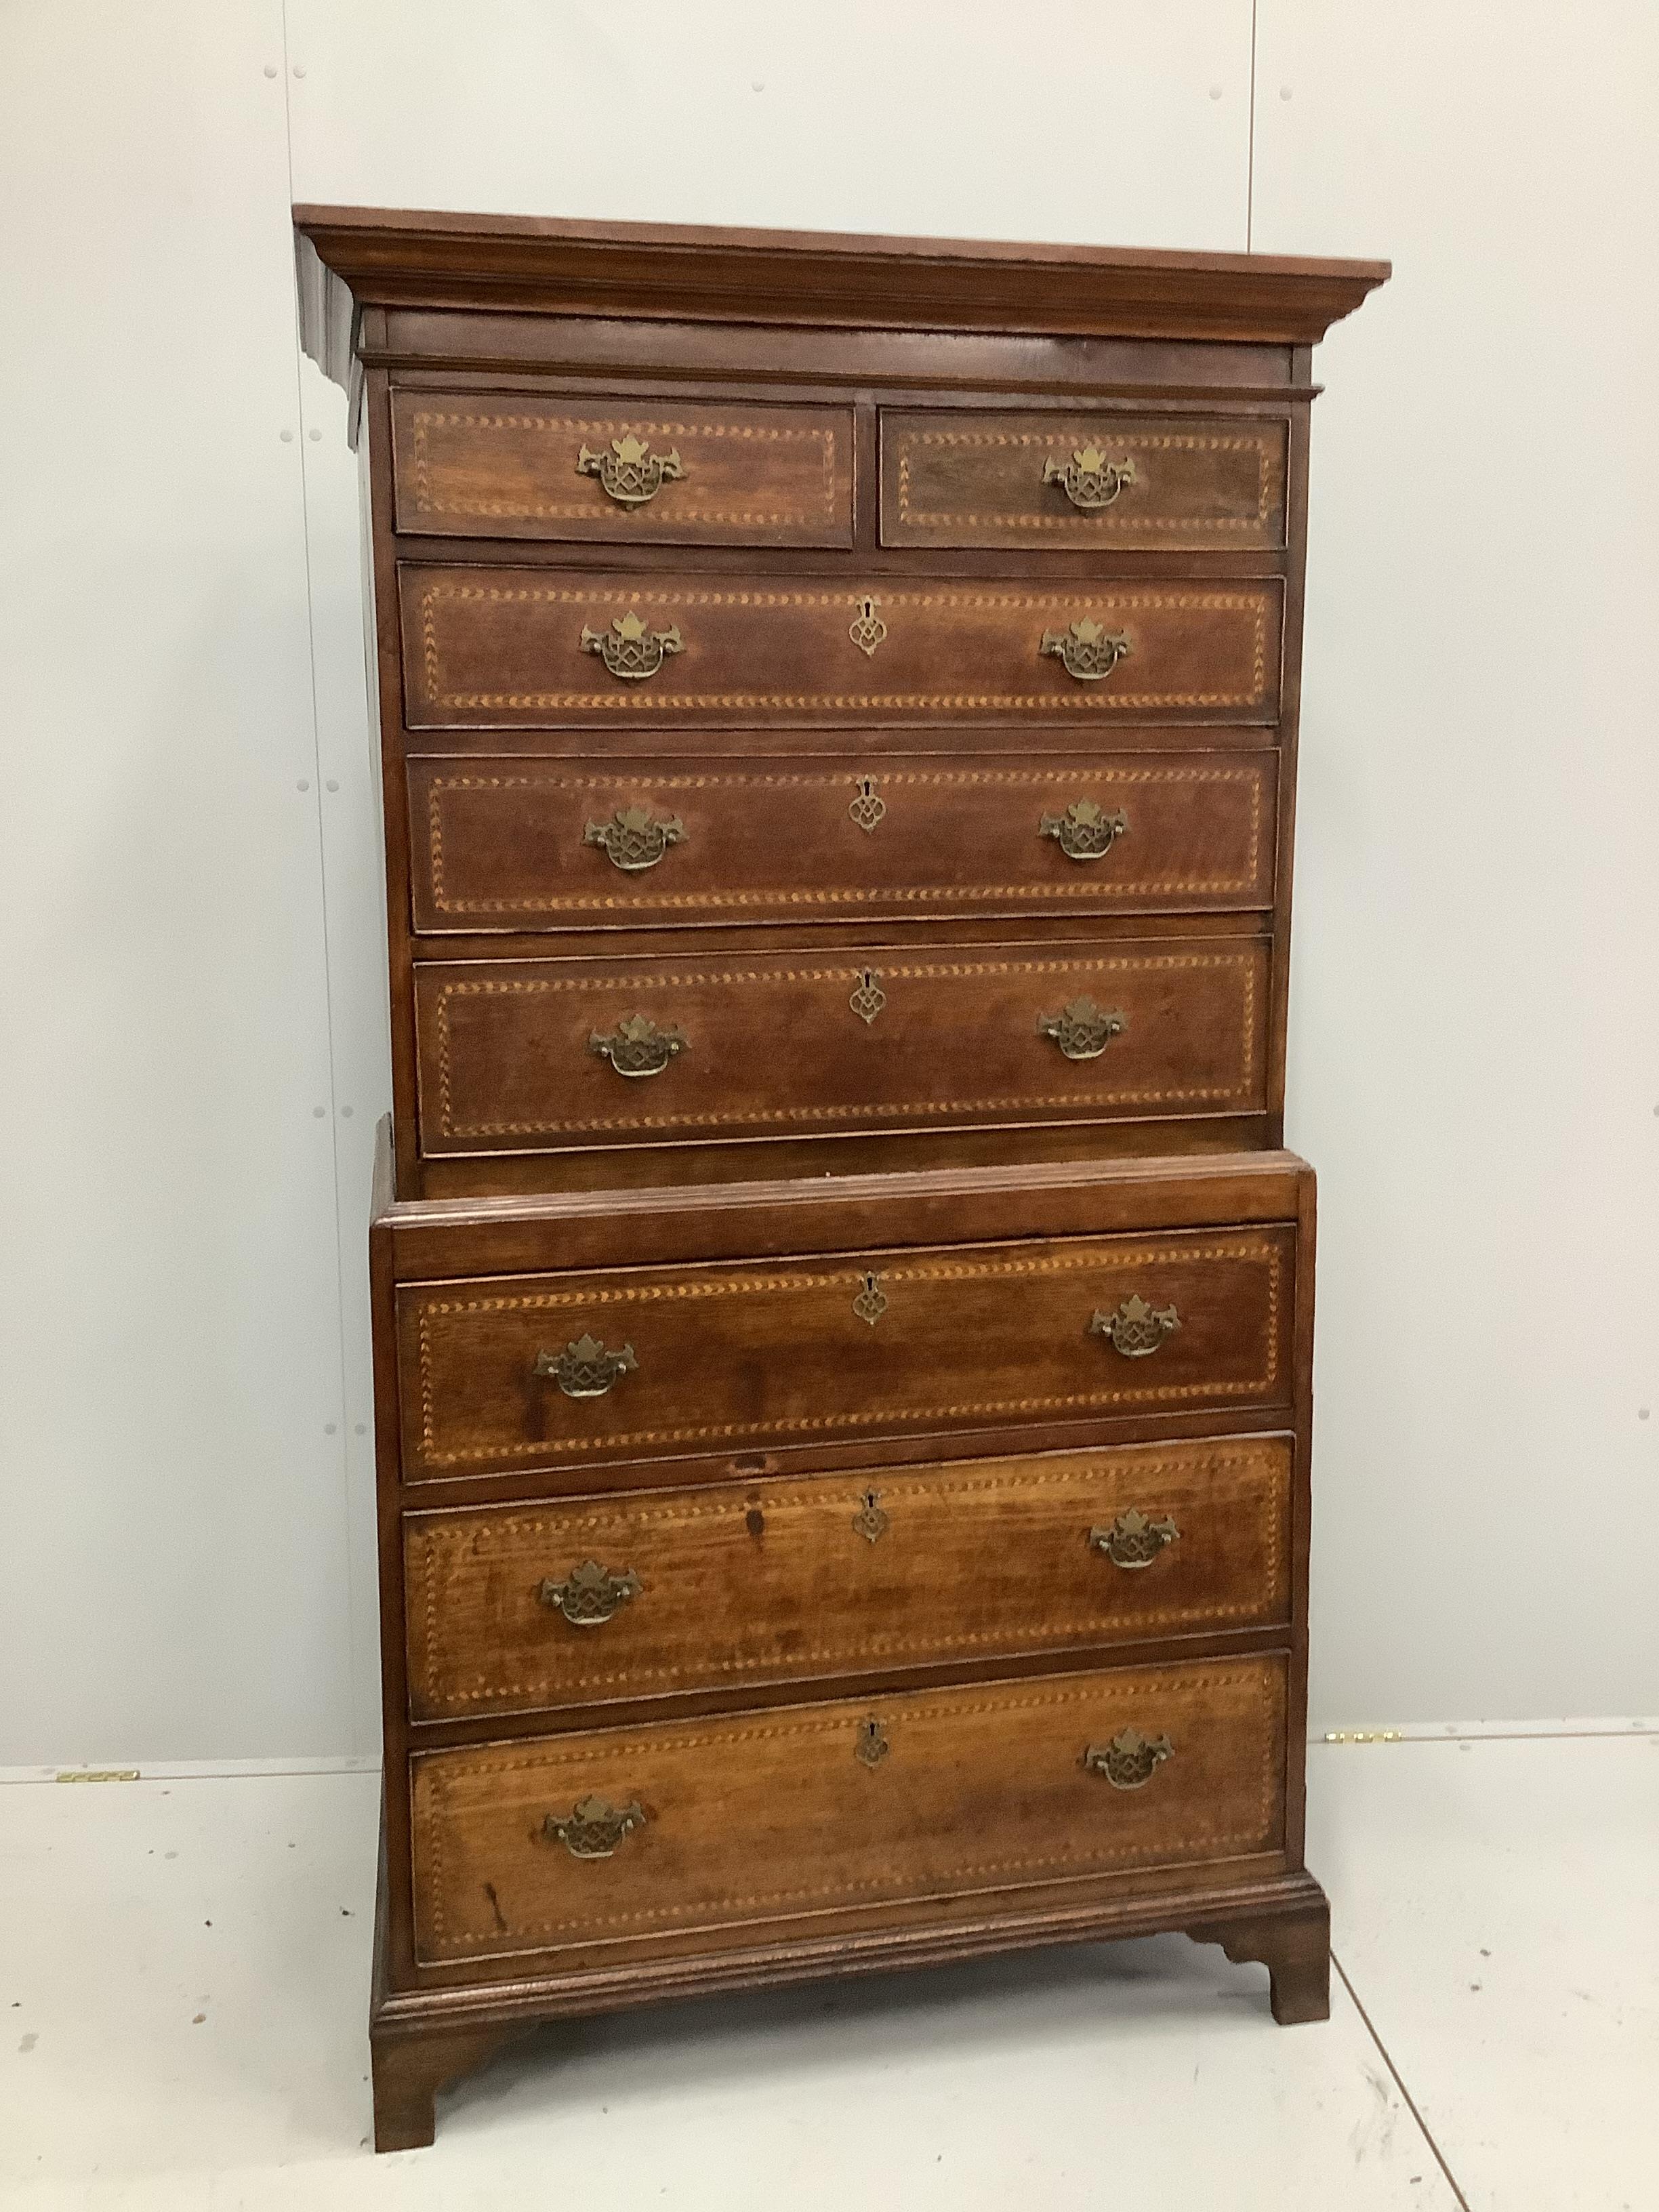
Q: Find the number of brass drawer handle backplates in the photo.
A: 14